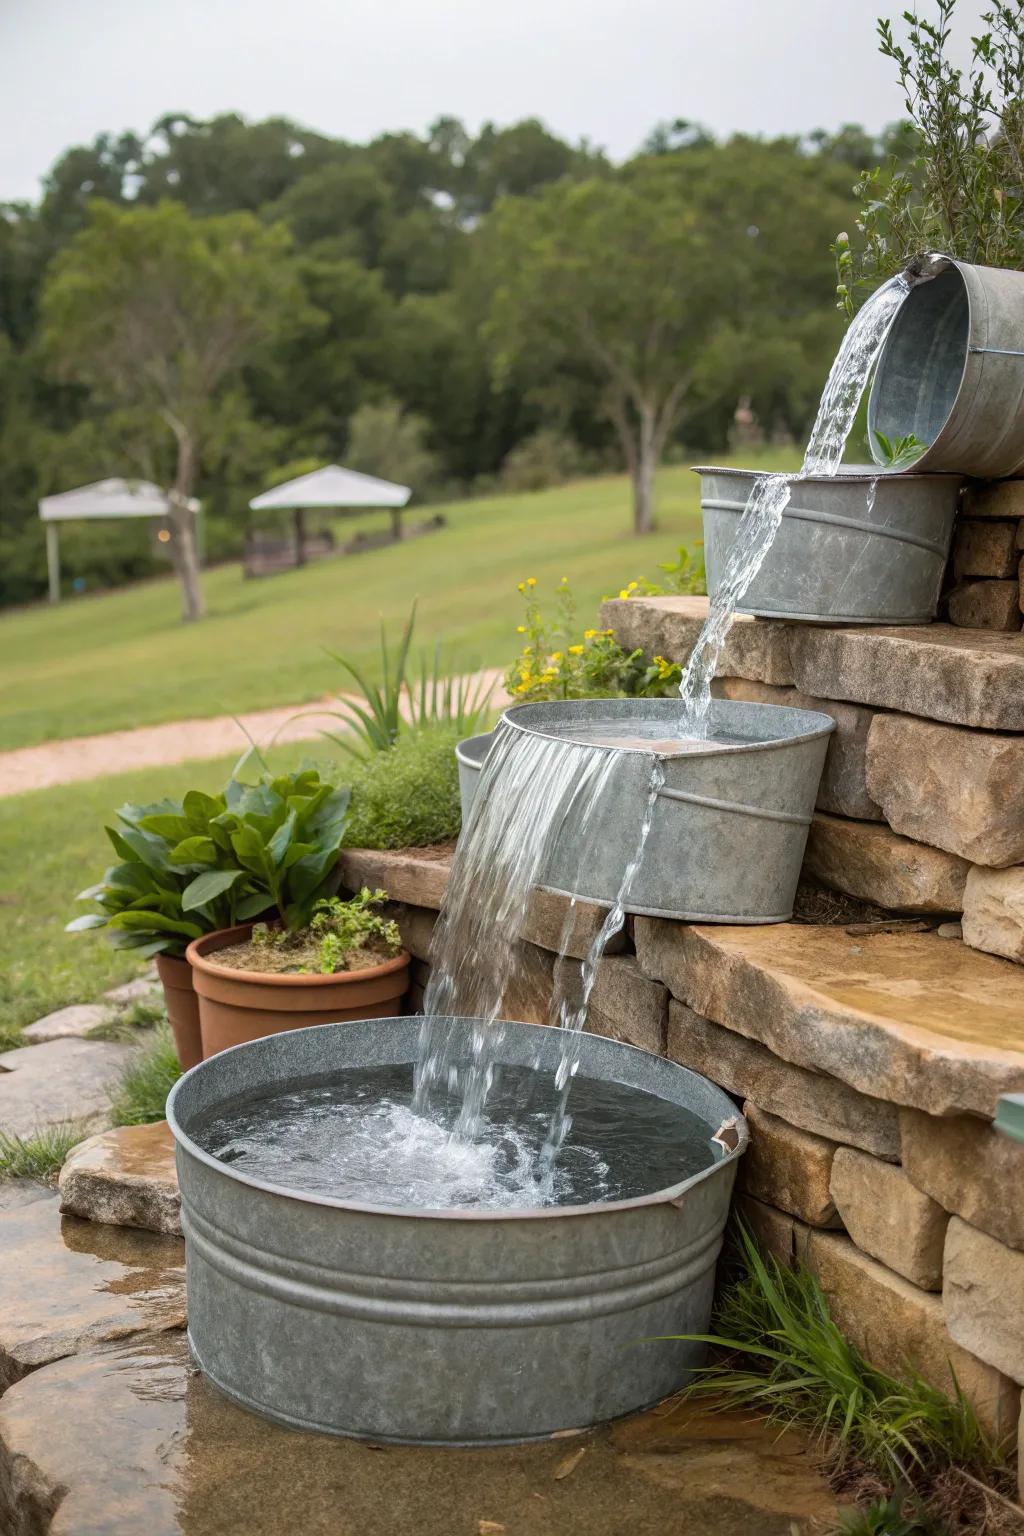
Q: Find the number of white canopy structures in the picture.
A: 2